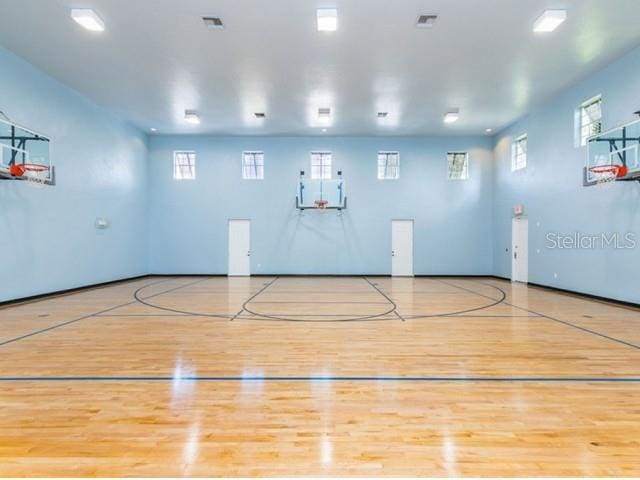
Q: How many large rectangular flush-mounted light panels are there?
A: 6